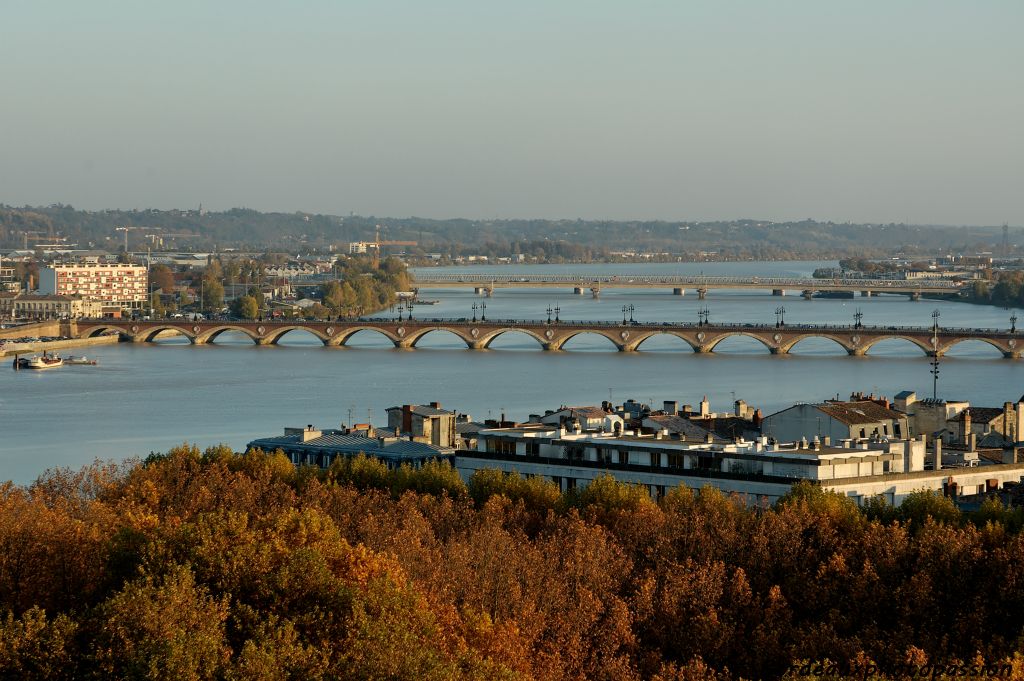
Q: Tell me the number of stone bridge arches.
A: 13